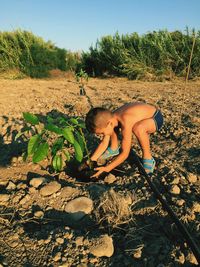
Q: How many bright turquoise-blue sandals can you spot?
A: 2